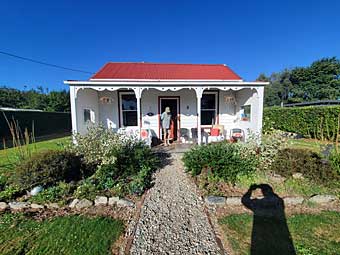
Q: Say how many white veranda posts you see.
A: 4